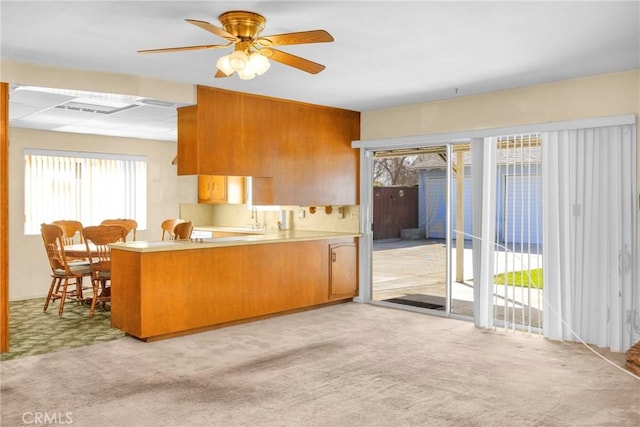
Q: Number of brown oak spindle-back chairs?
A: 6